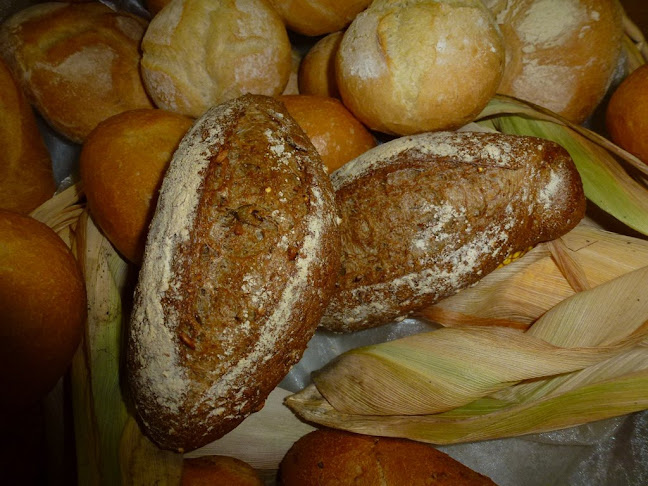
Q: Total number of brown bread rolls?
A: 2